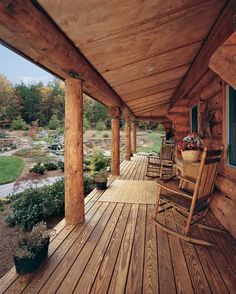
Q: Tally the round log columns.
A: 4